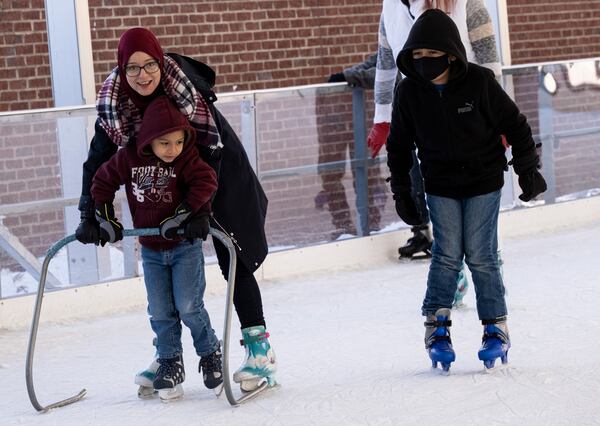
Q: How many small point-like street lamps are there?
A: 0